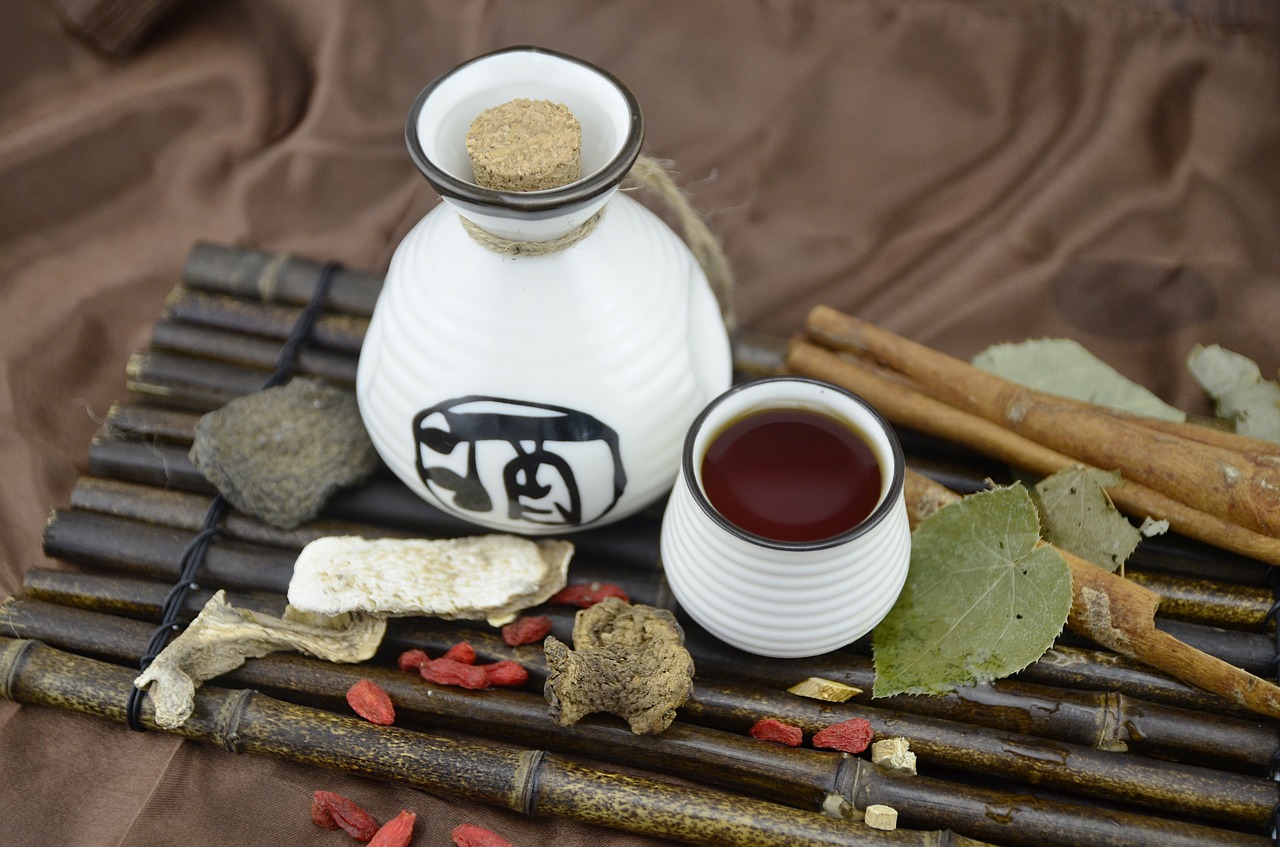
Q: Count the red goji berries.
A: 12